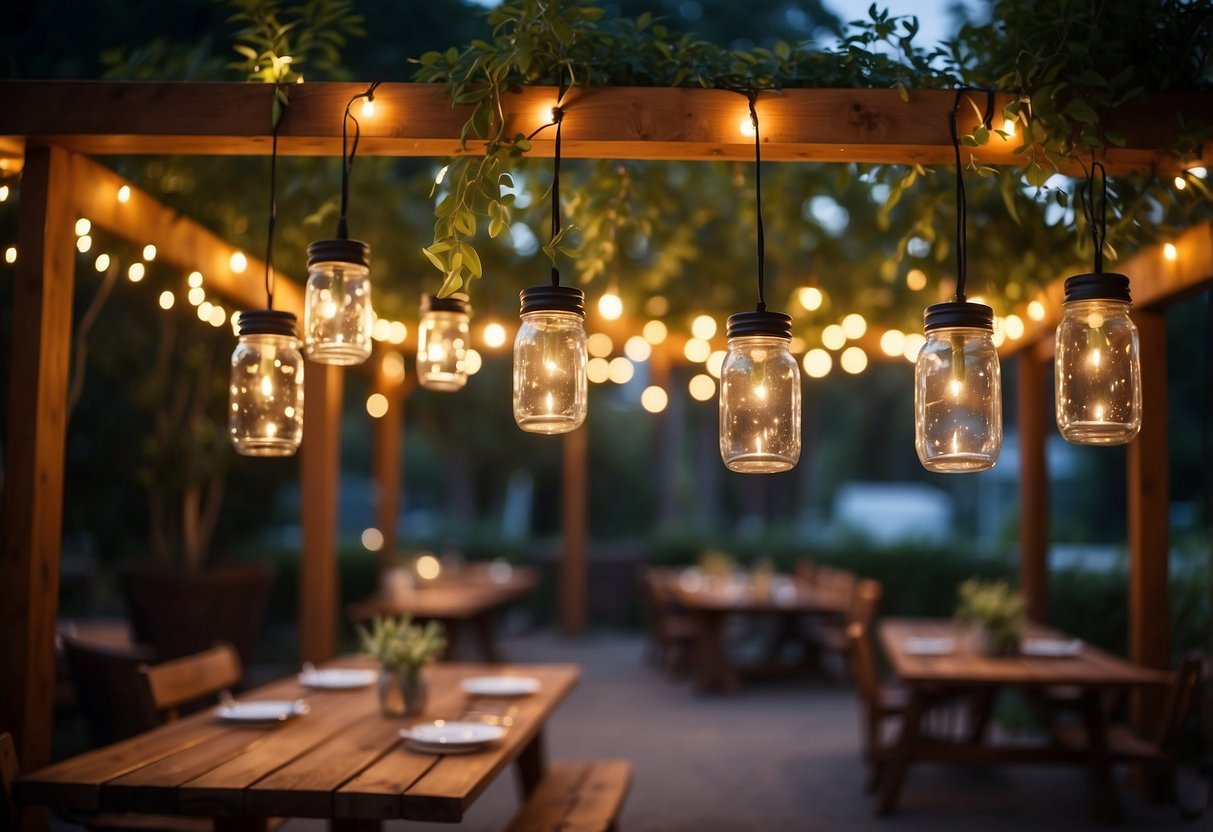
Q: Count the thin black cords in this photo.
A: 6